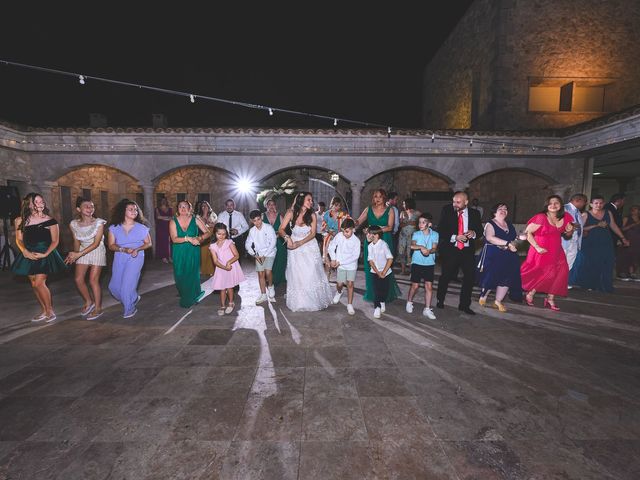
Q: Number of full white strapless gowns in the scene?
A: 1